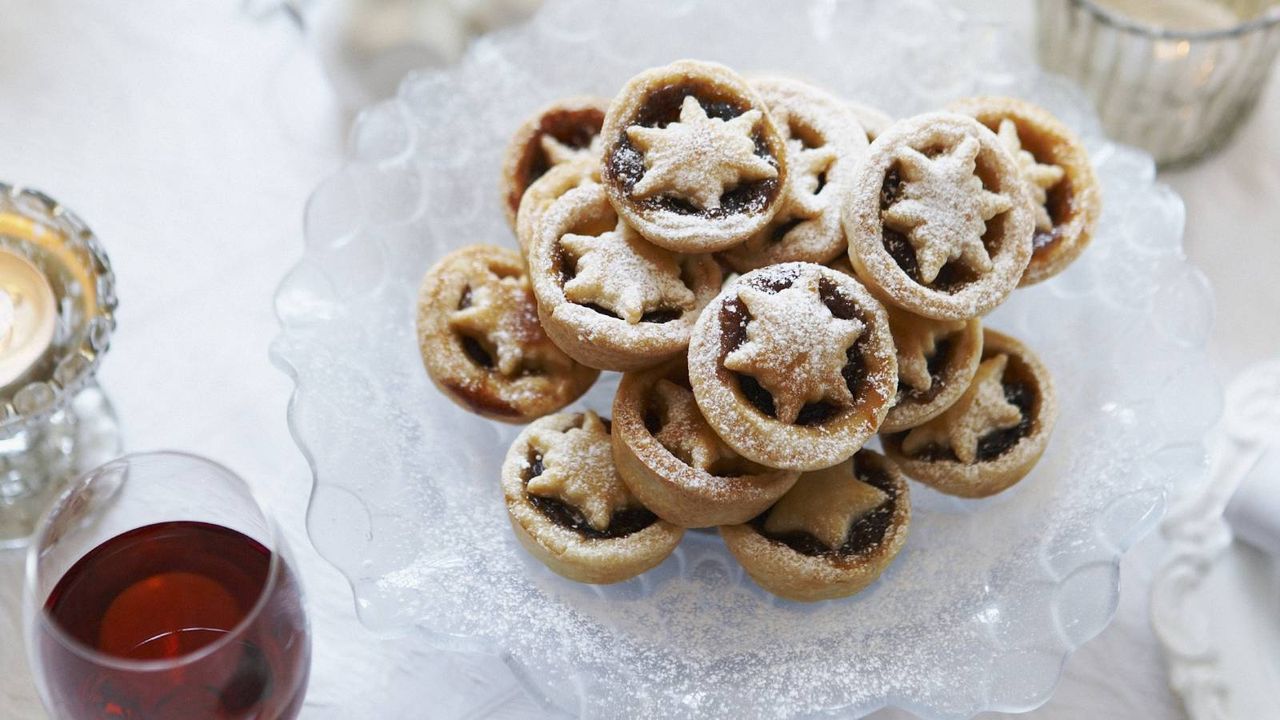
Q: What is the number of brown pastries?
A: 15